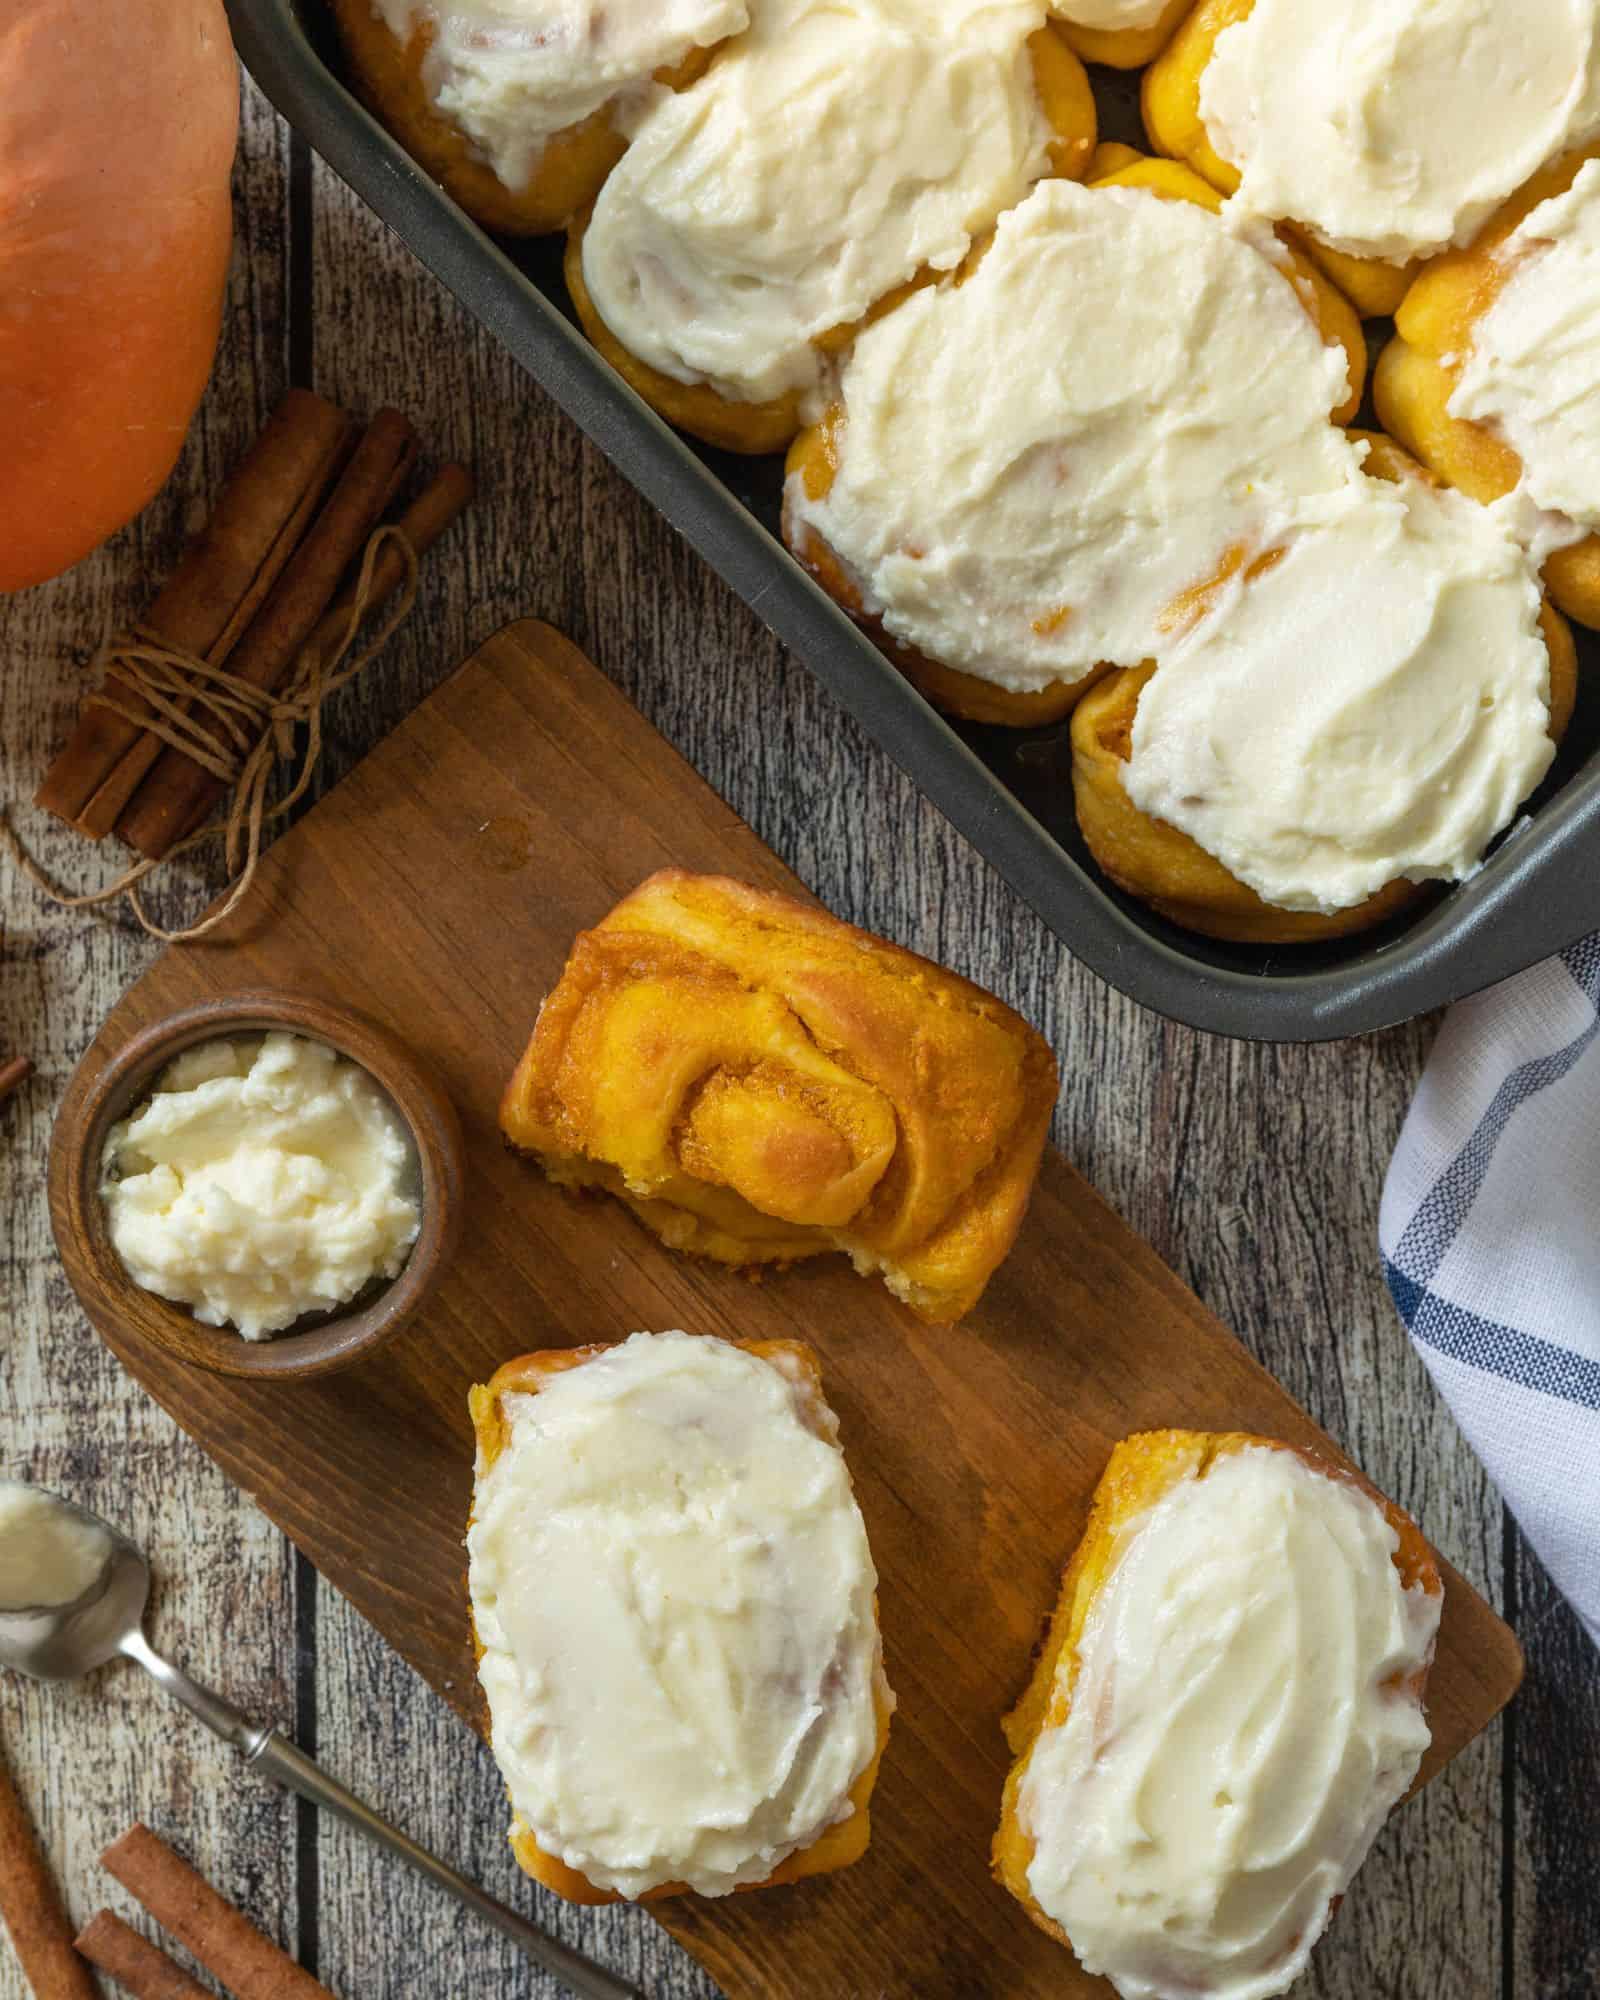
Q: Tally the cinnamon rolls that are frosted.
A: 9